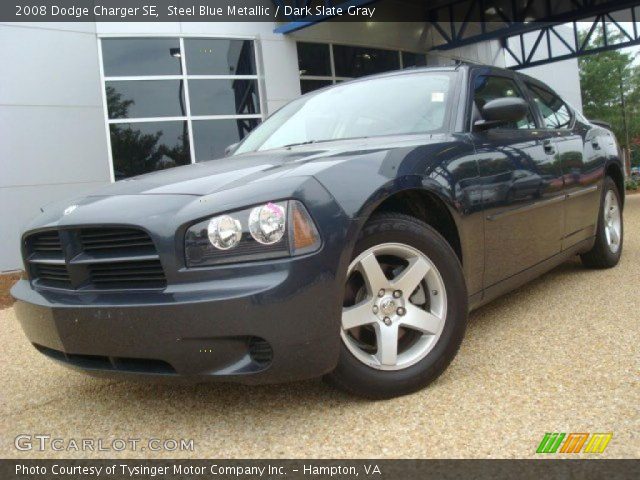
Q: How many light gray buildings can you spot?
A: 1